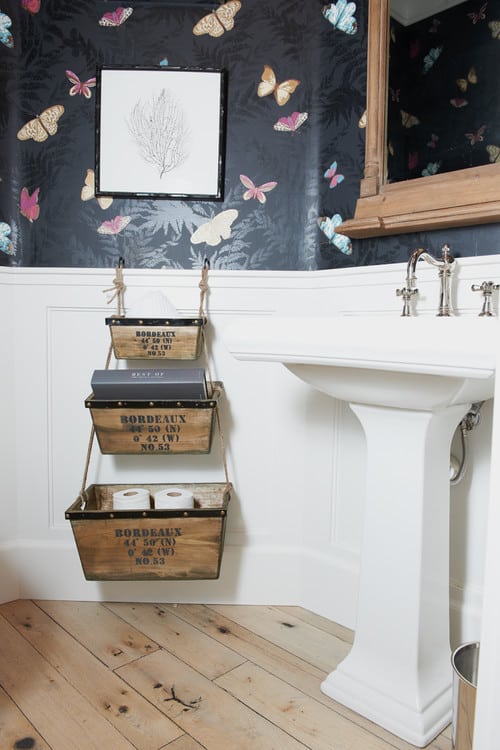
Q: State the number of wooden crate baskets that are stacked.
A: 3